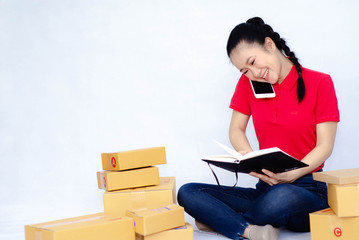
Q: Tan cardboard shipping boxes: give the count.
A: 9